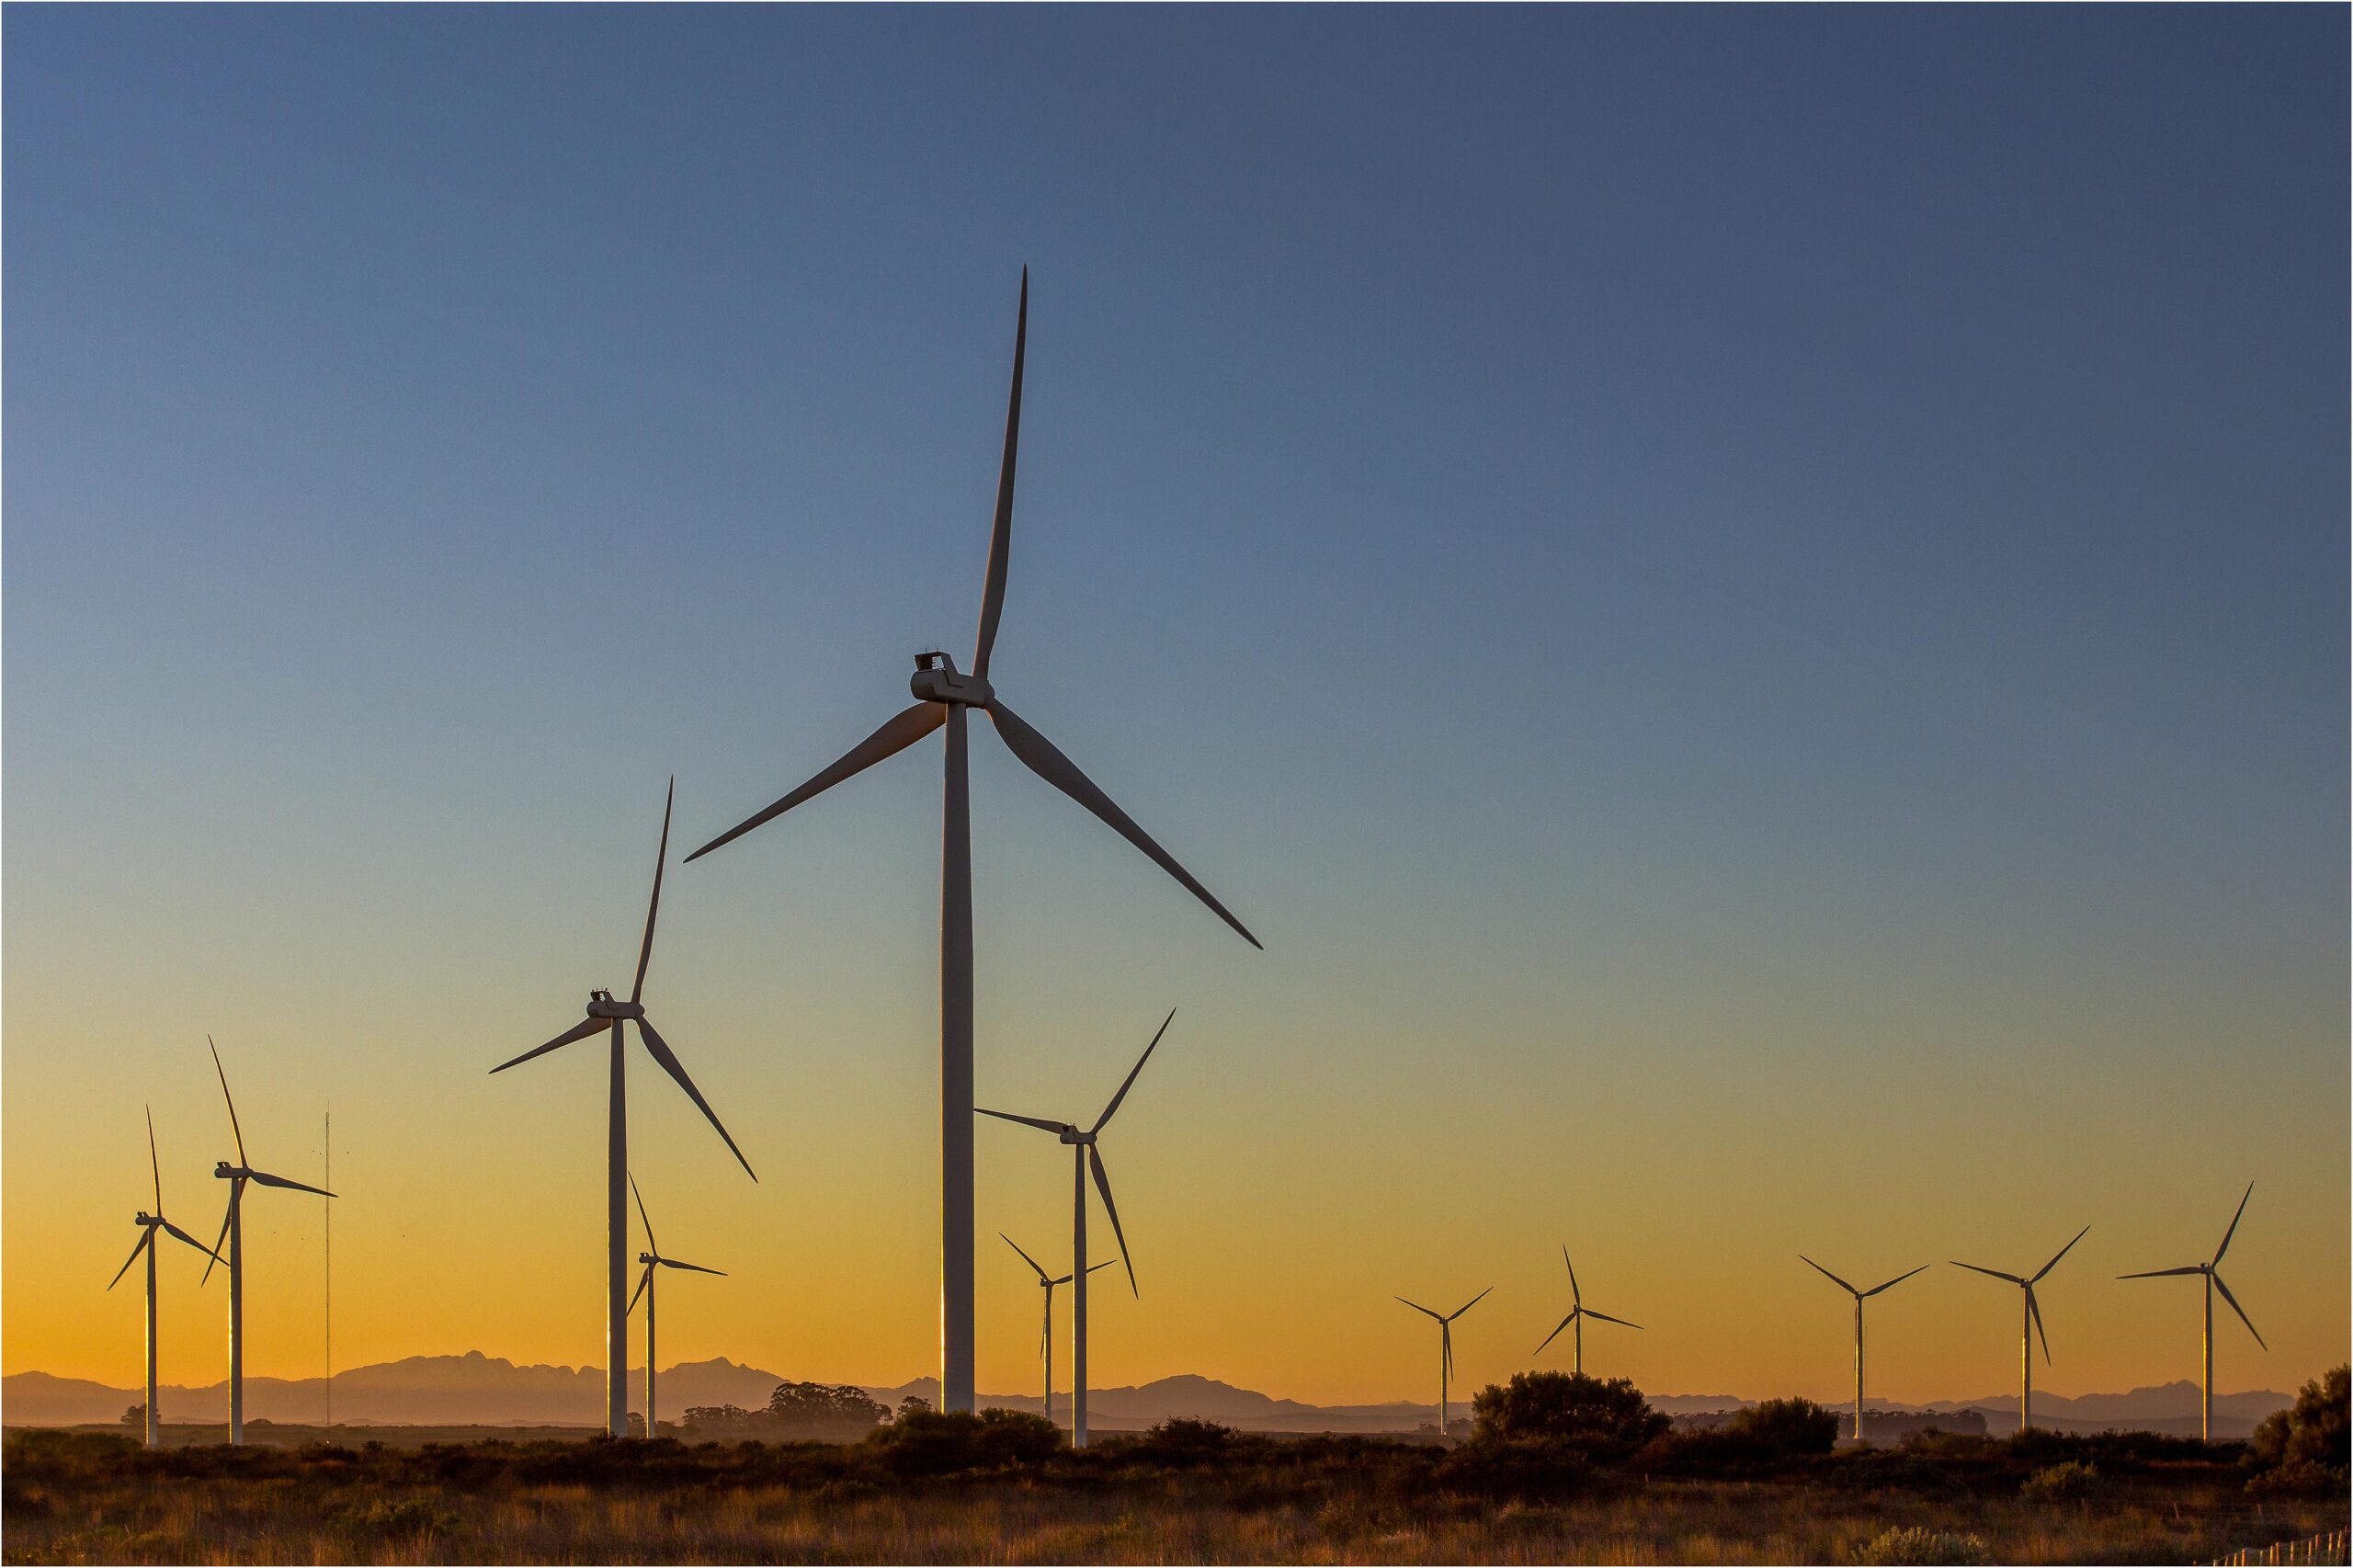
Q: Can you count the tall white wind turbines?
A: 12